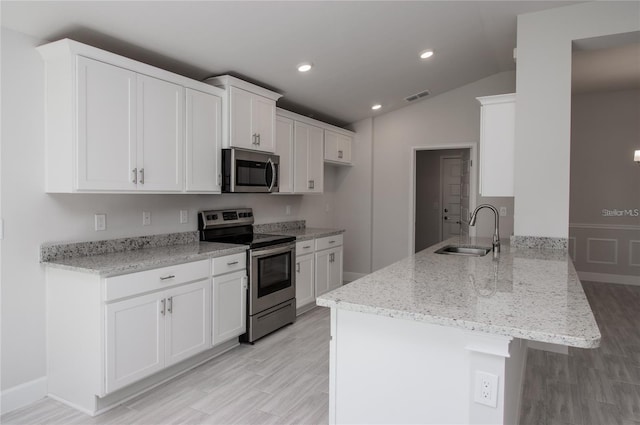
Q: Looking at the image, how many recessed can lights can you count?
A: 3